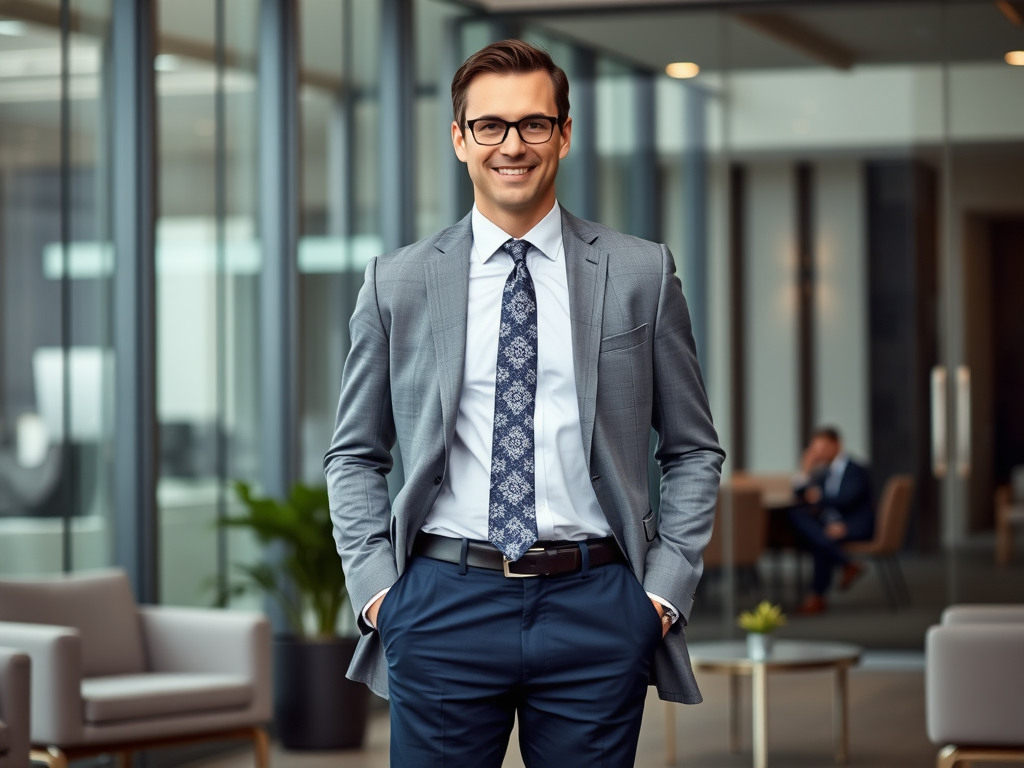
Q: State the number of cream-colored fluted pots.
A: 0